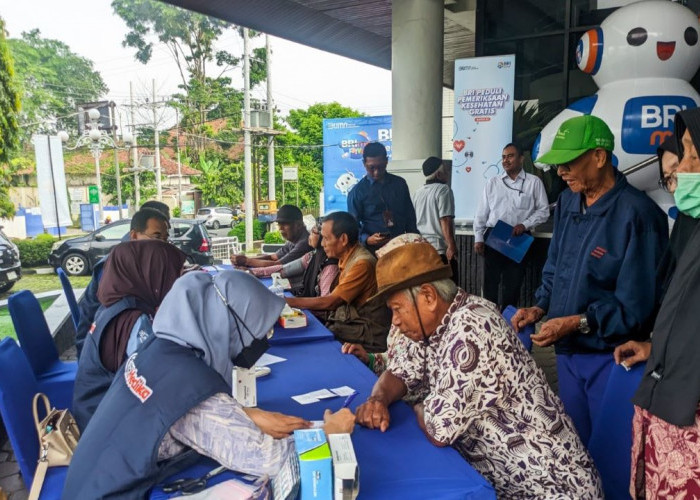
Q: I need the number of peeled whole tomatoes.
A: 0